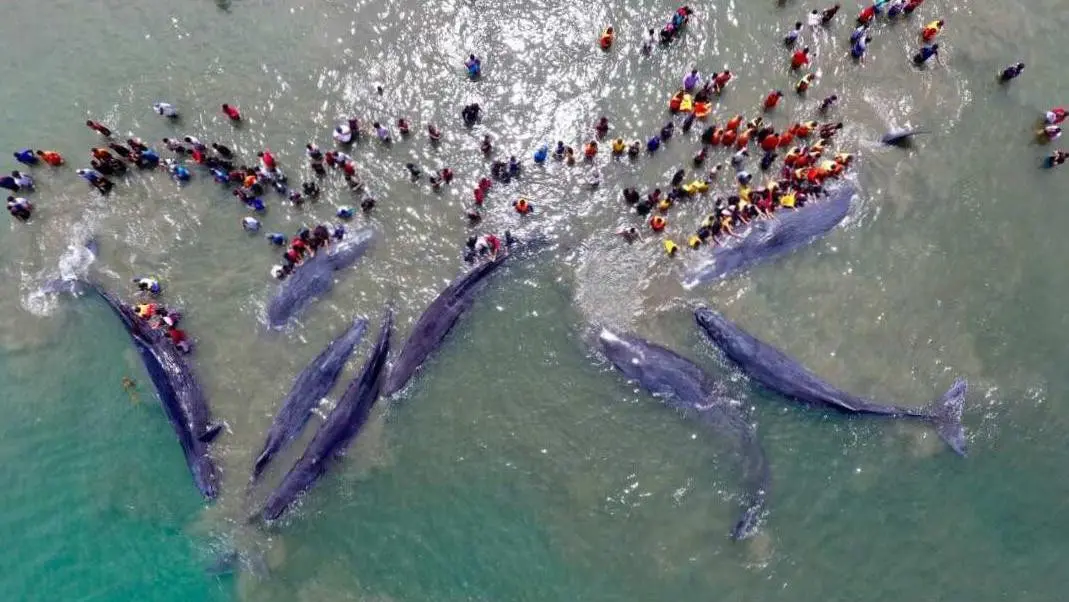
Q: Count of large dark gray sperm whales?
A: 8